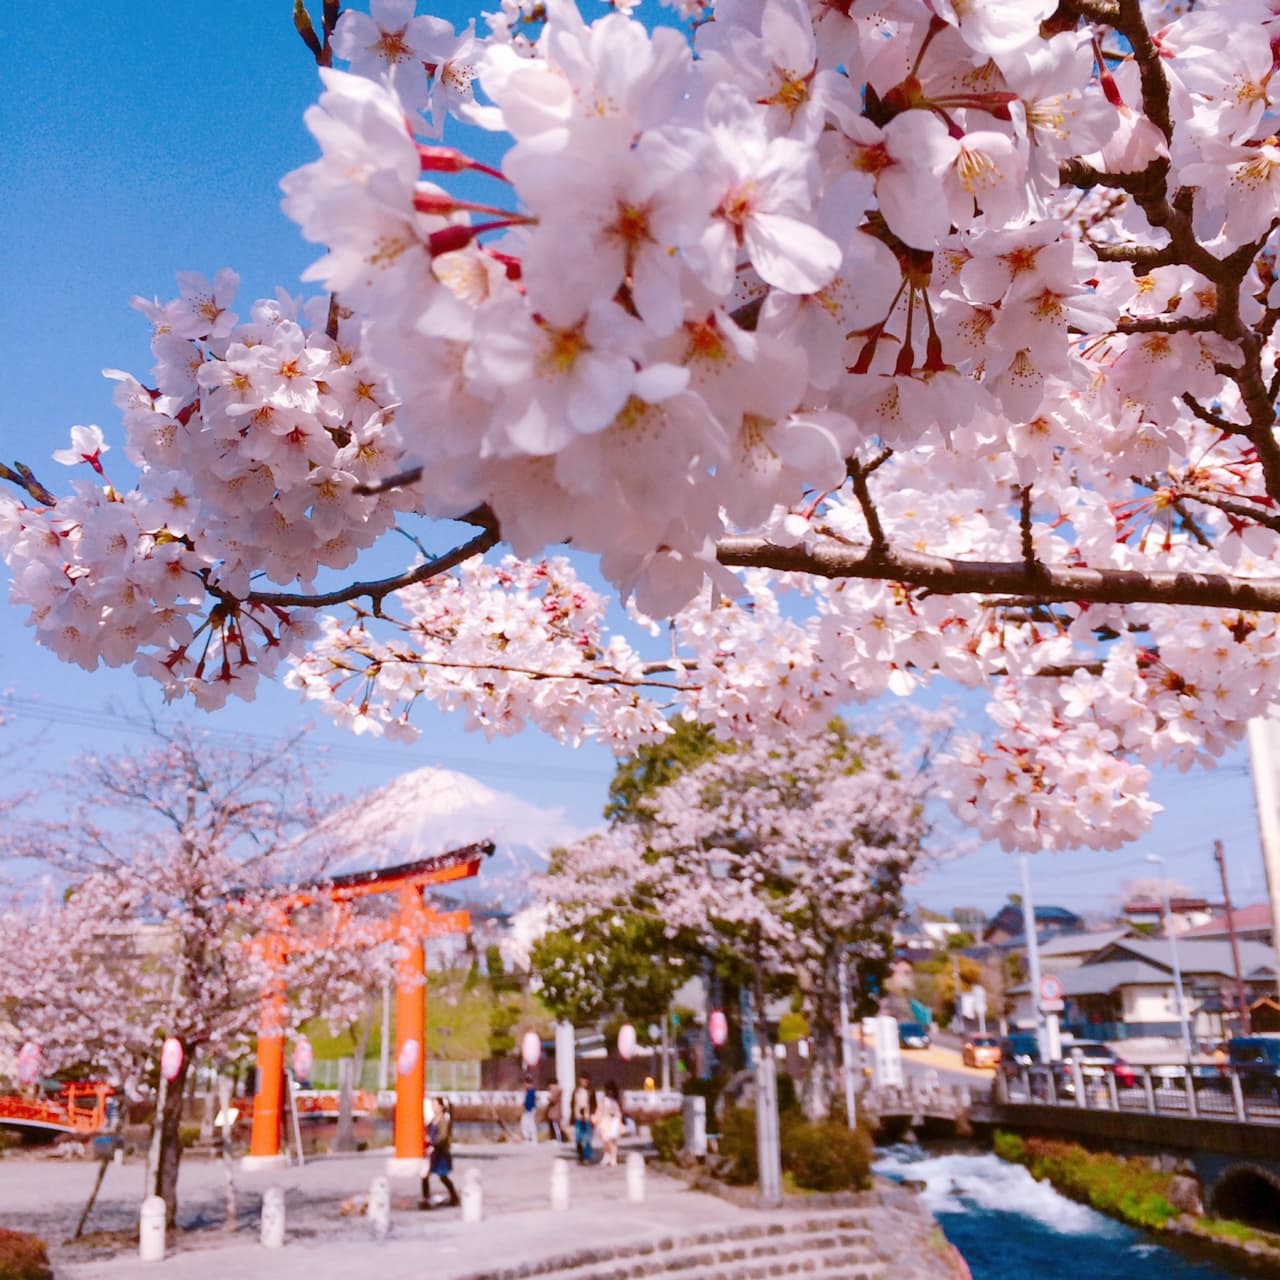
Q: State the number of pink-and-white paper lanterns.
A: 7